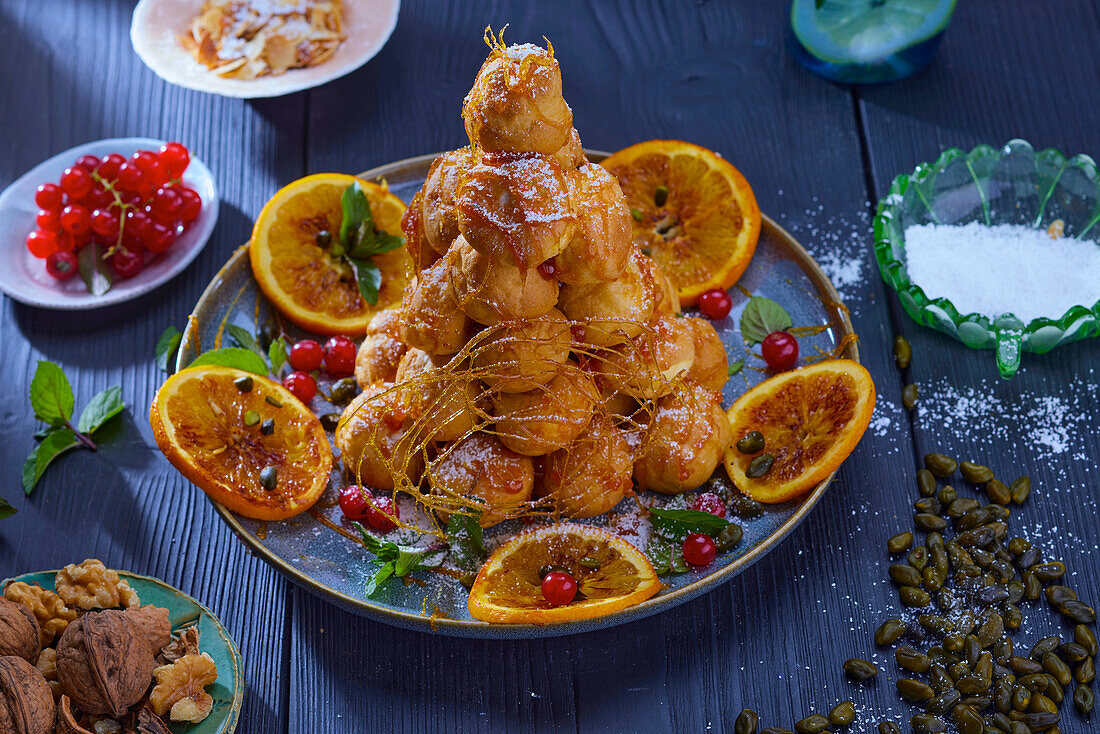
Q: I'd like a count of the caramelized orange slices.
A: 5